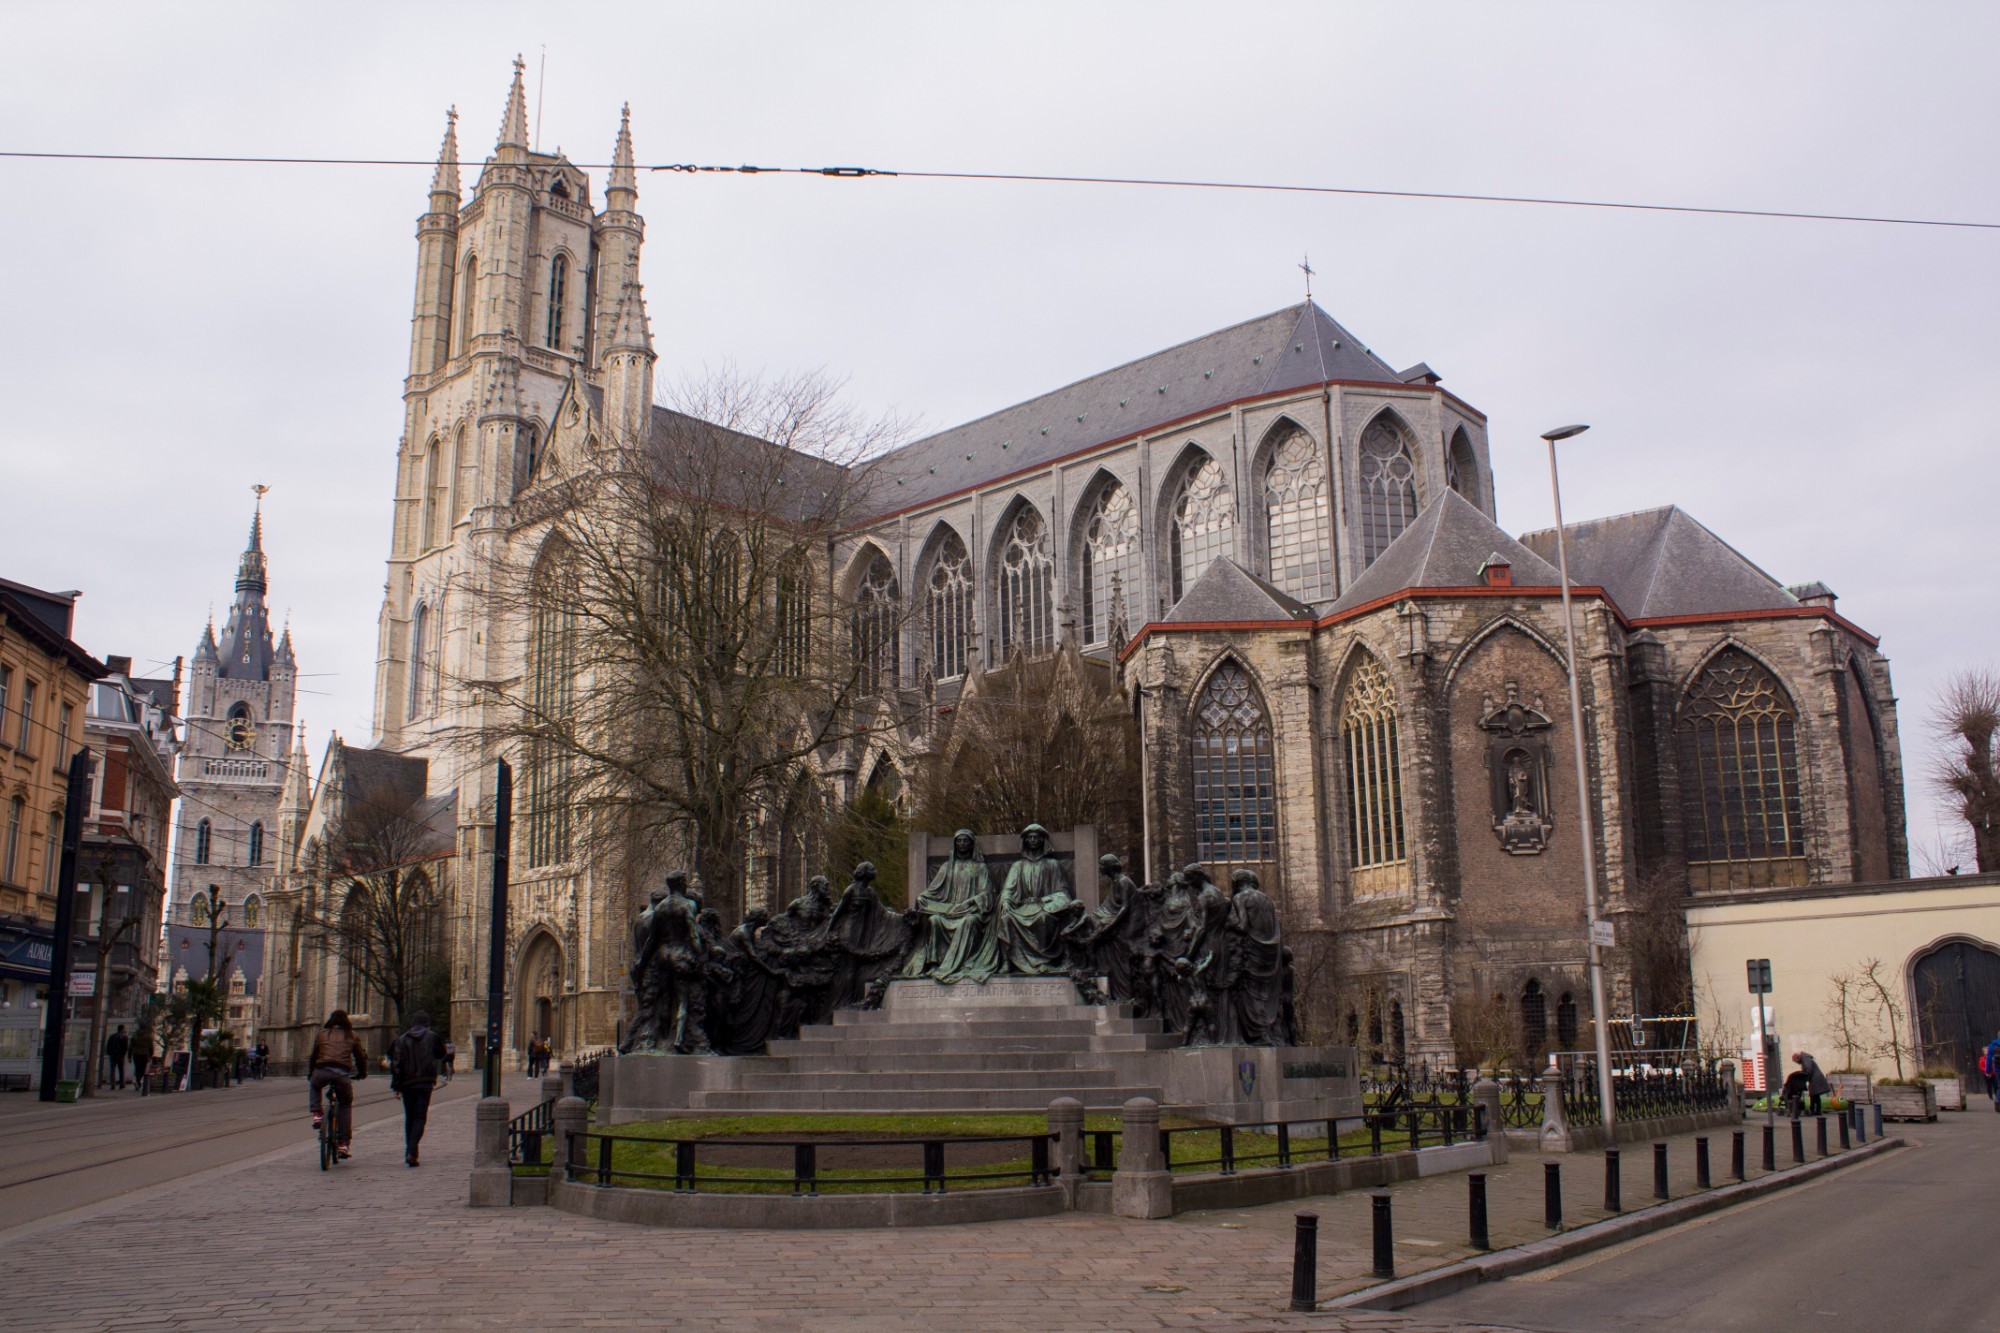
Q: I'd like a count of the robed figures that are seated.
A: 2